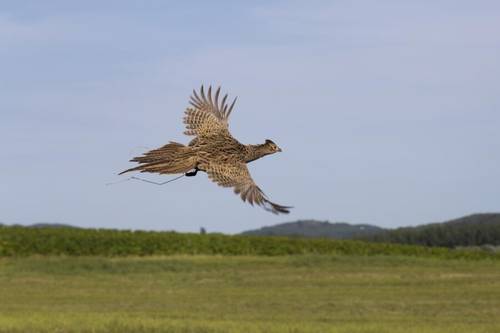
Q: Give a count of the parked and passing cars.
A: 0